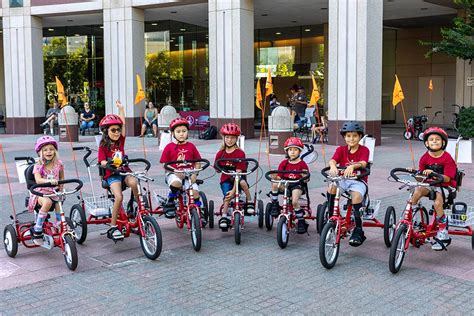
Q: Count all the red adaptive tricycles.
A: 7